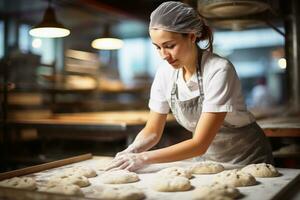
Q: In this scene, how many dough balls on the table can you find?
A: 12